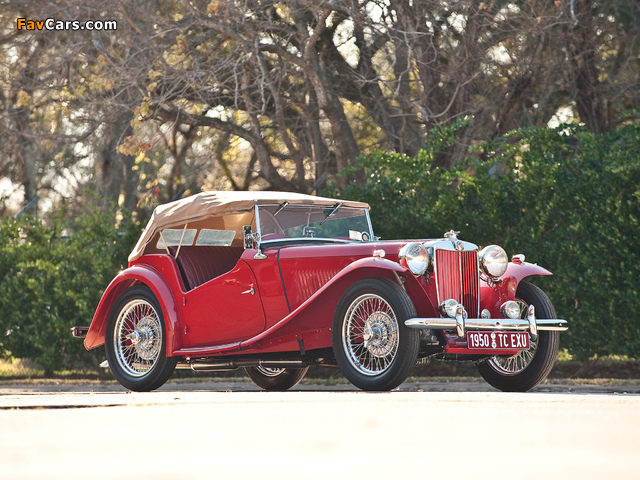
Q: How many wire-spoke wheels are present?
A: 4